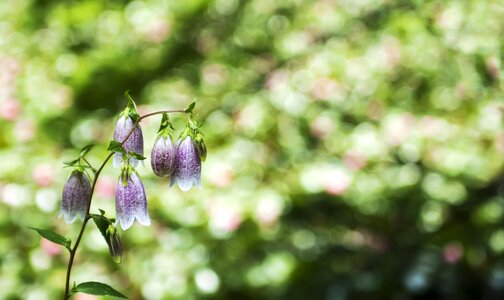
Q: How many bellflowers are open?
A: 4